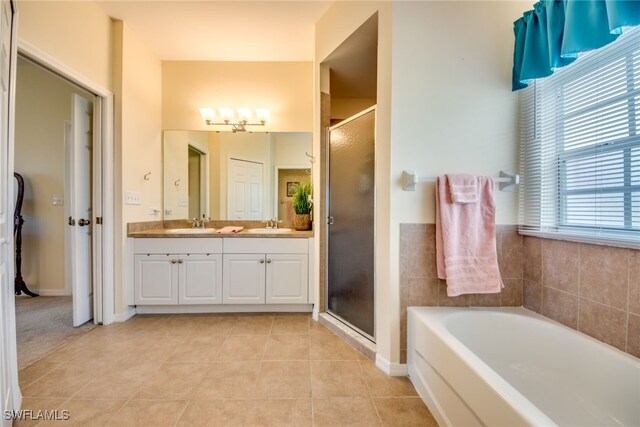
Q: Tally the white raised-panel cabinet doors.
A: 4